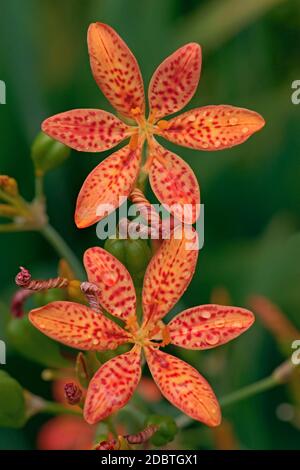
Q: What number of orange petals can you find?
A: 12